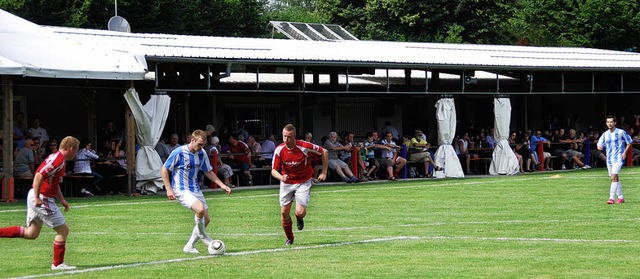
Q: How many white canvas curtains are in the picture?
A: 3